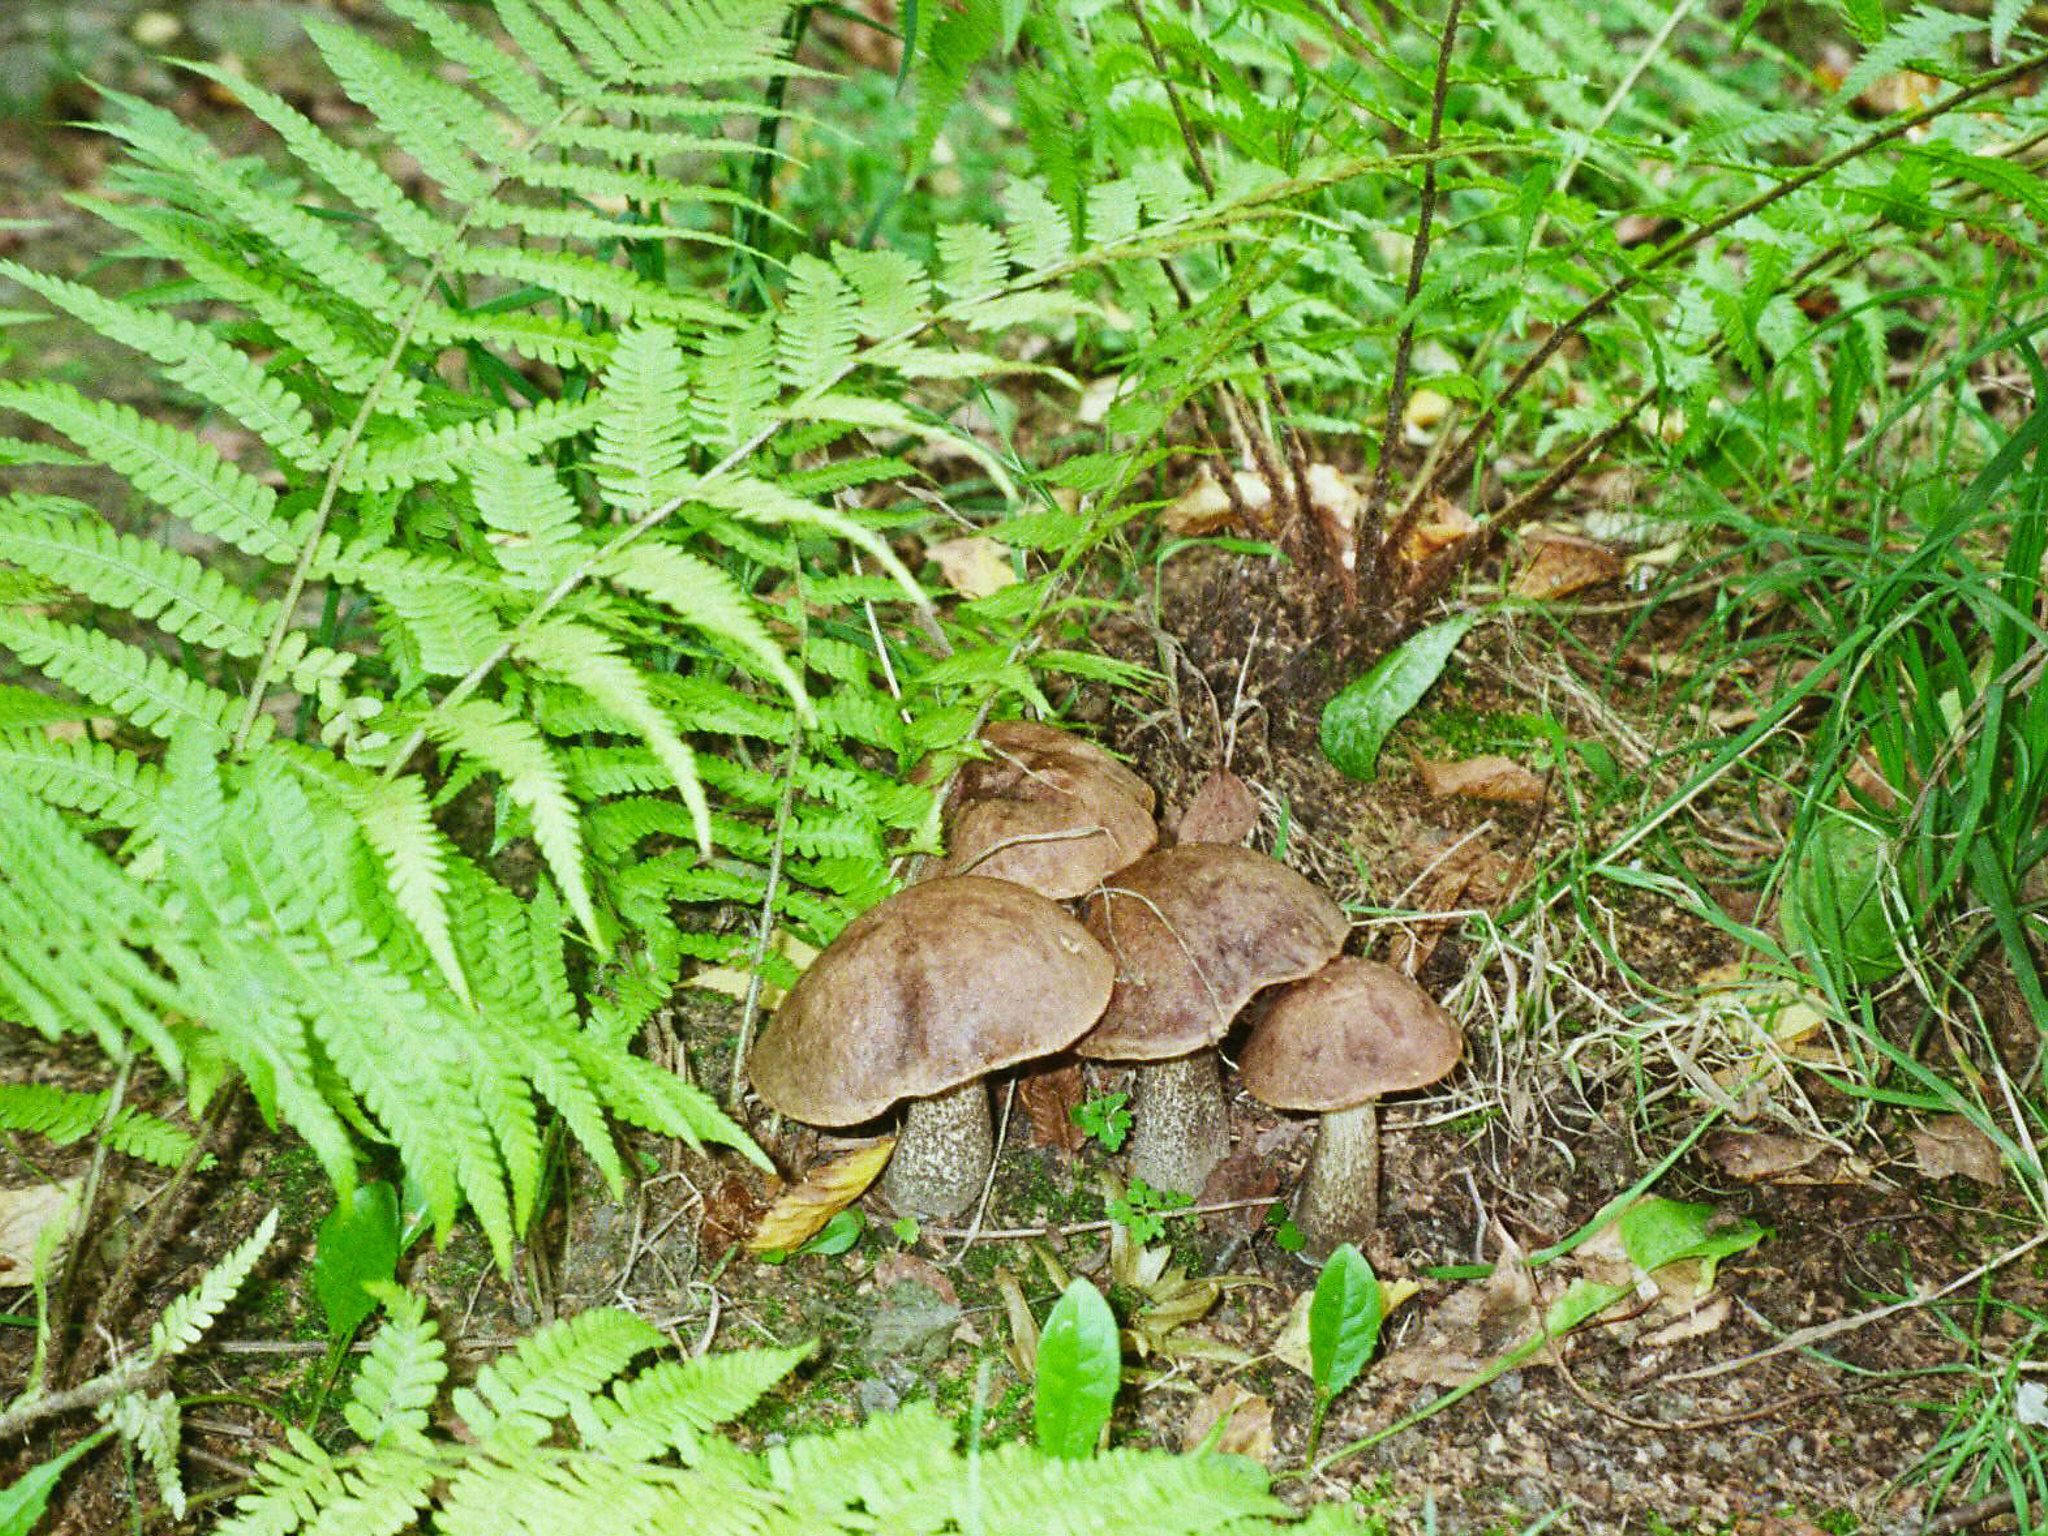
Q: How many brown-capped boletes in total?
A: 4